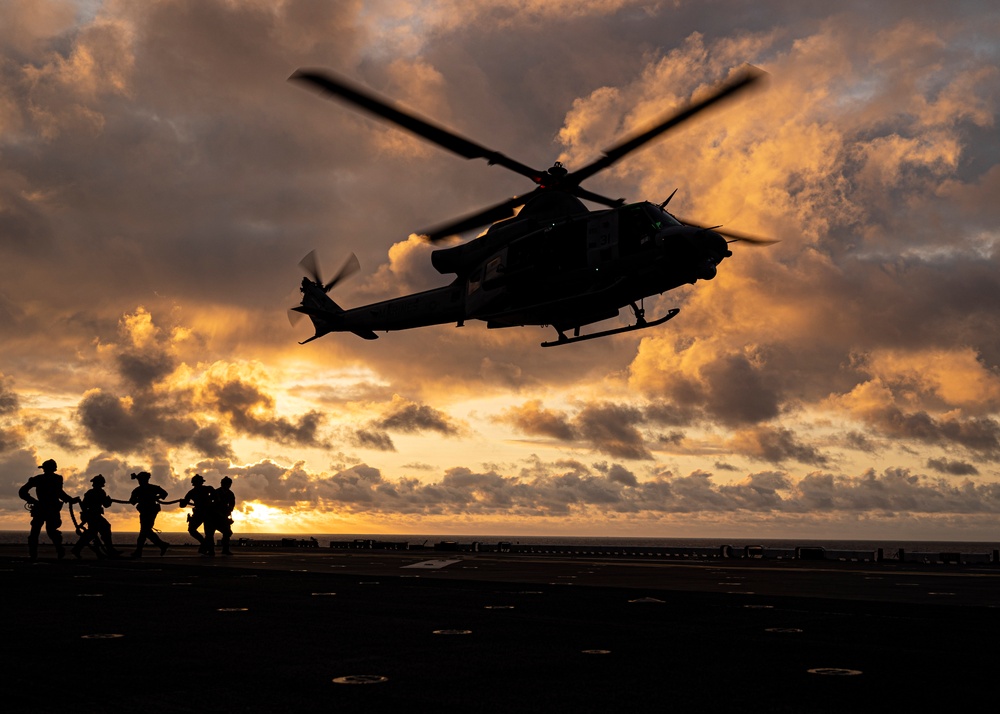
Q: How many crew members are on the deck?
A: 5